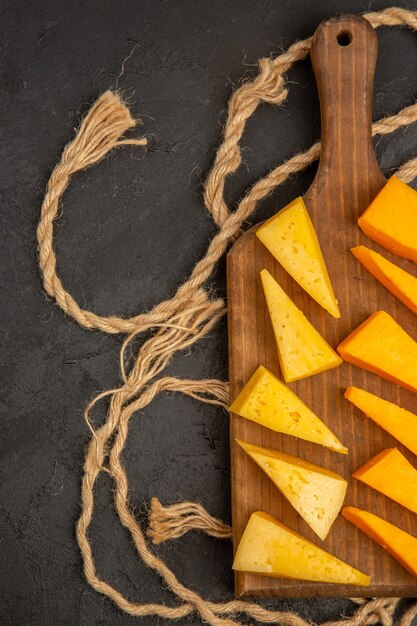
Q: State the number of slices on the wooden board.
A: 11